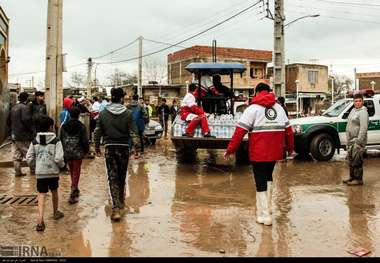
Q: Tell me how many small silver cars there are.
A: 1